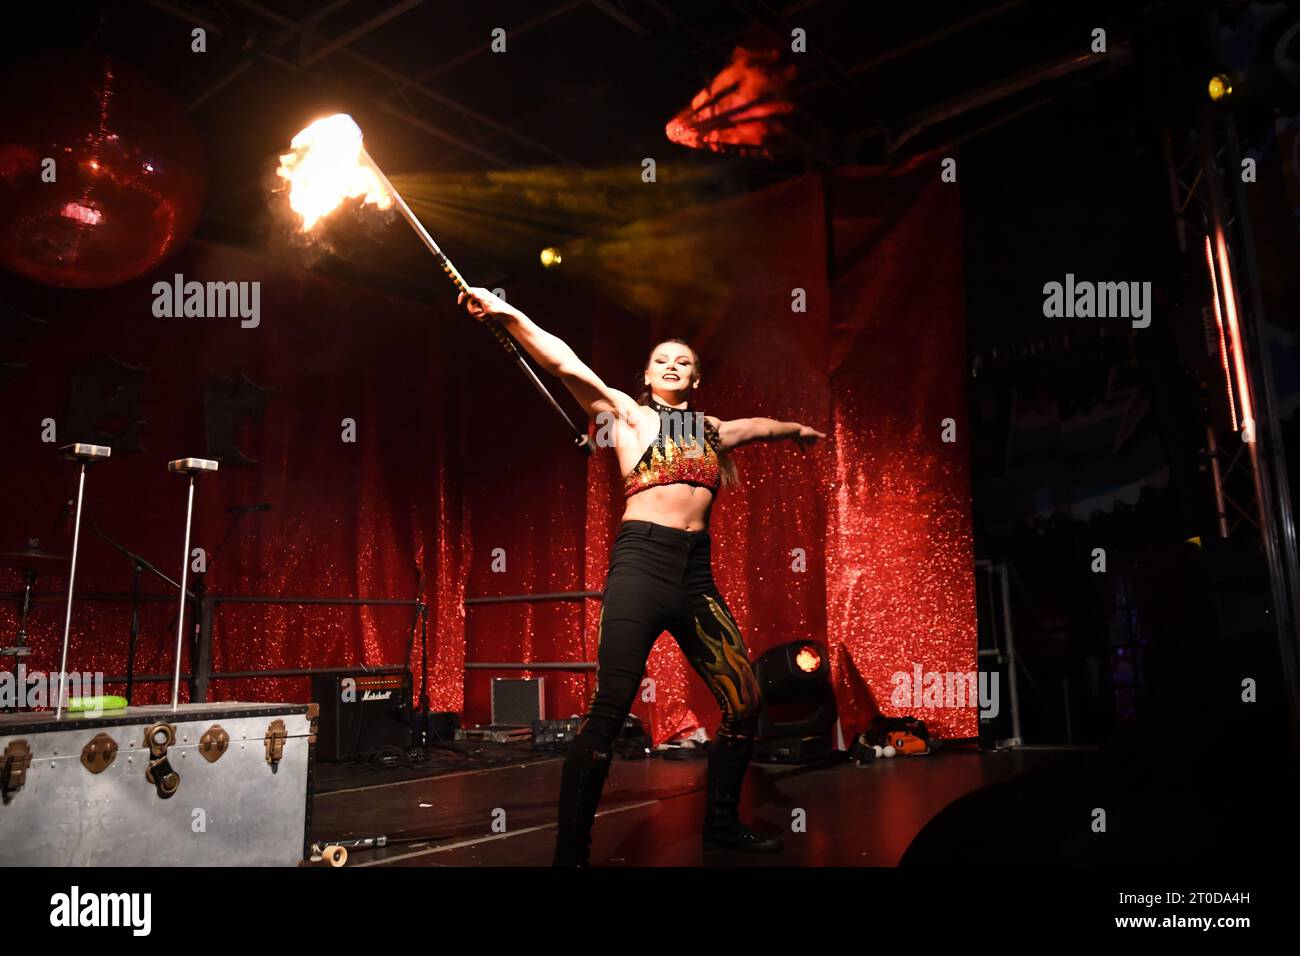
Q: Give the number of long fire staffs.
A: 1